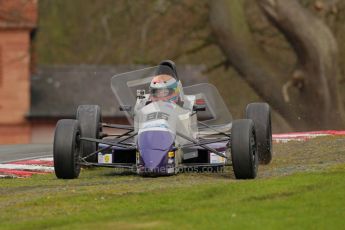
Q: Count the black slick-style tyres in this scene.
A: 4